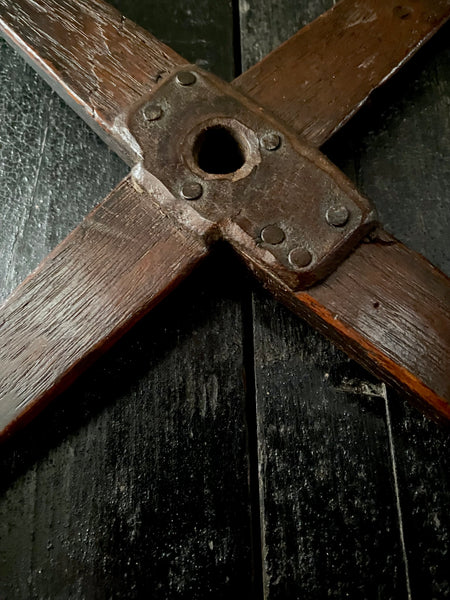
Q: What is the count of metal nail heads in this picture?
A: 7